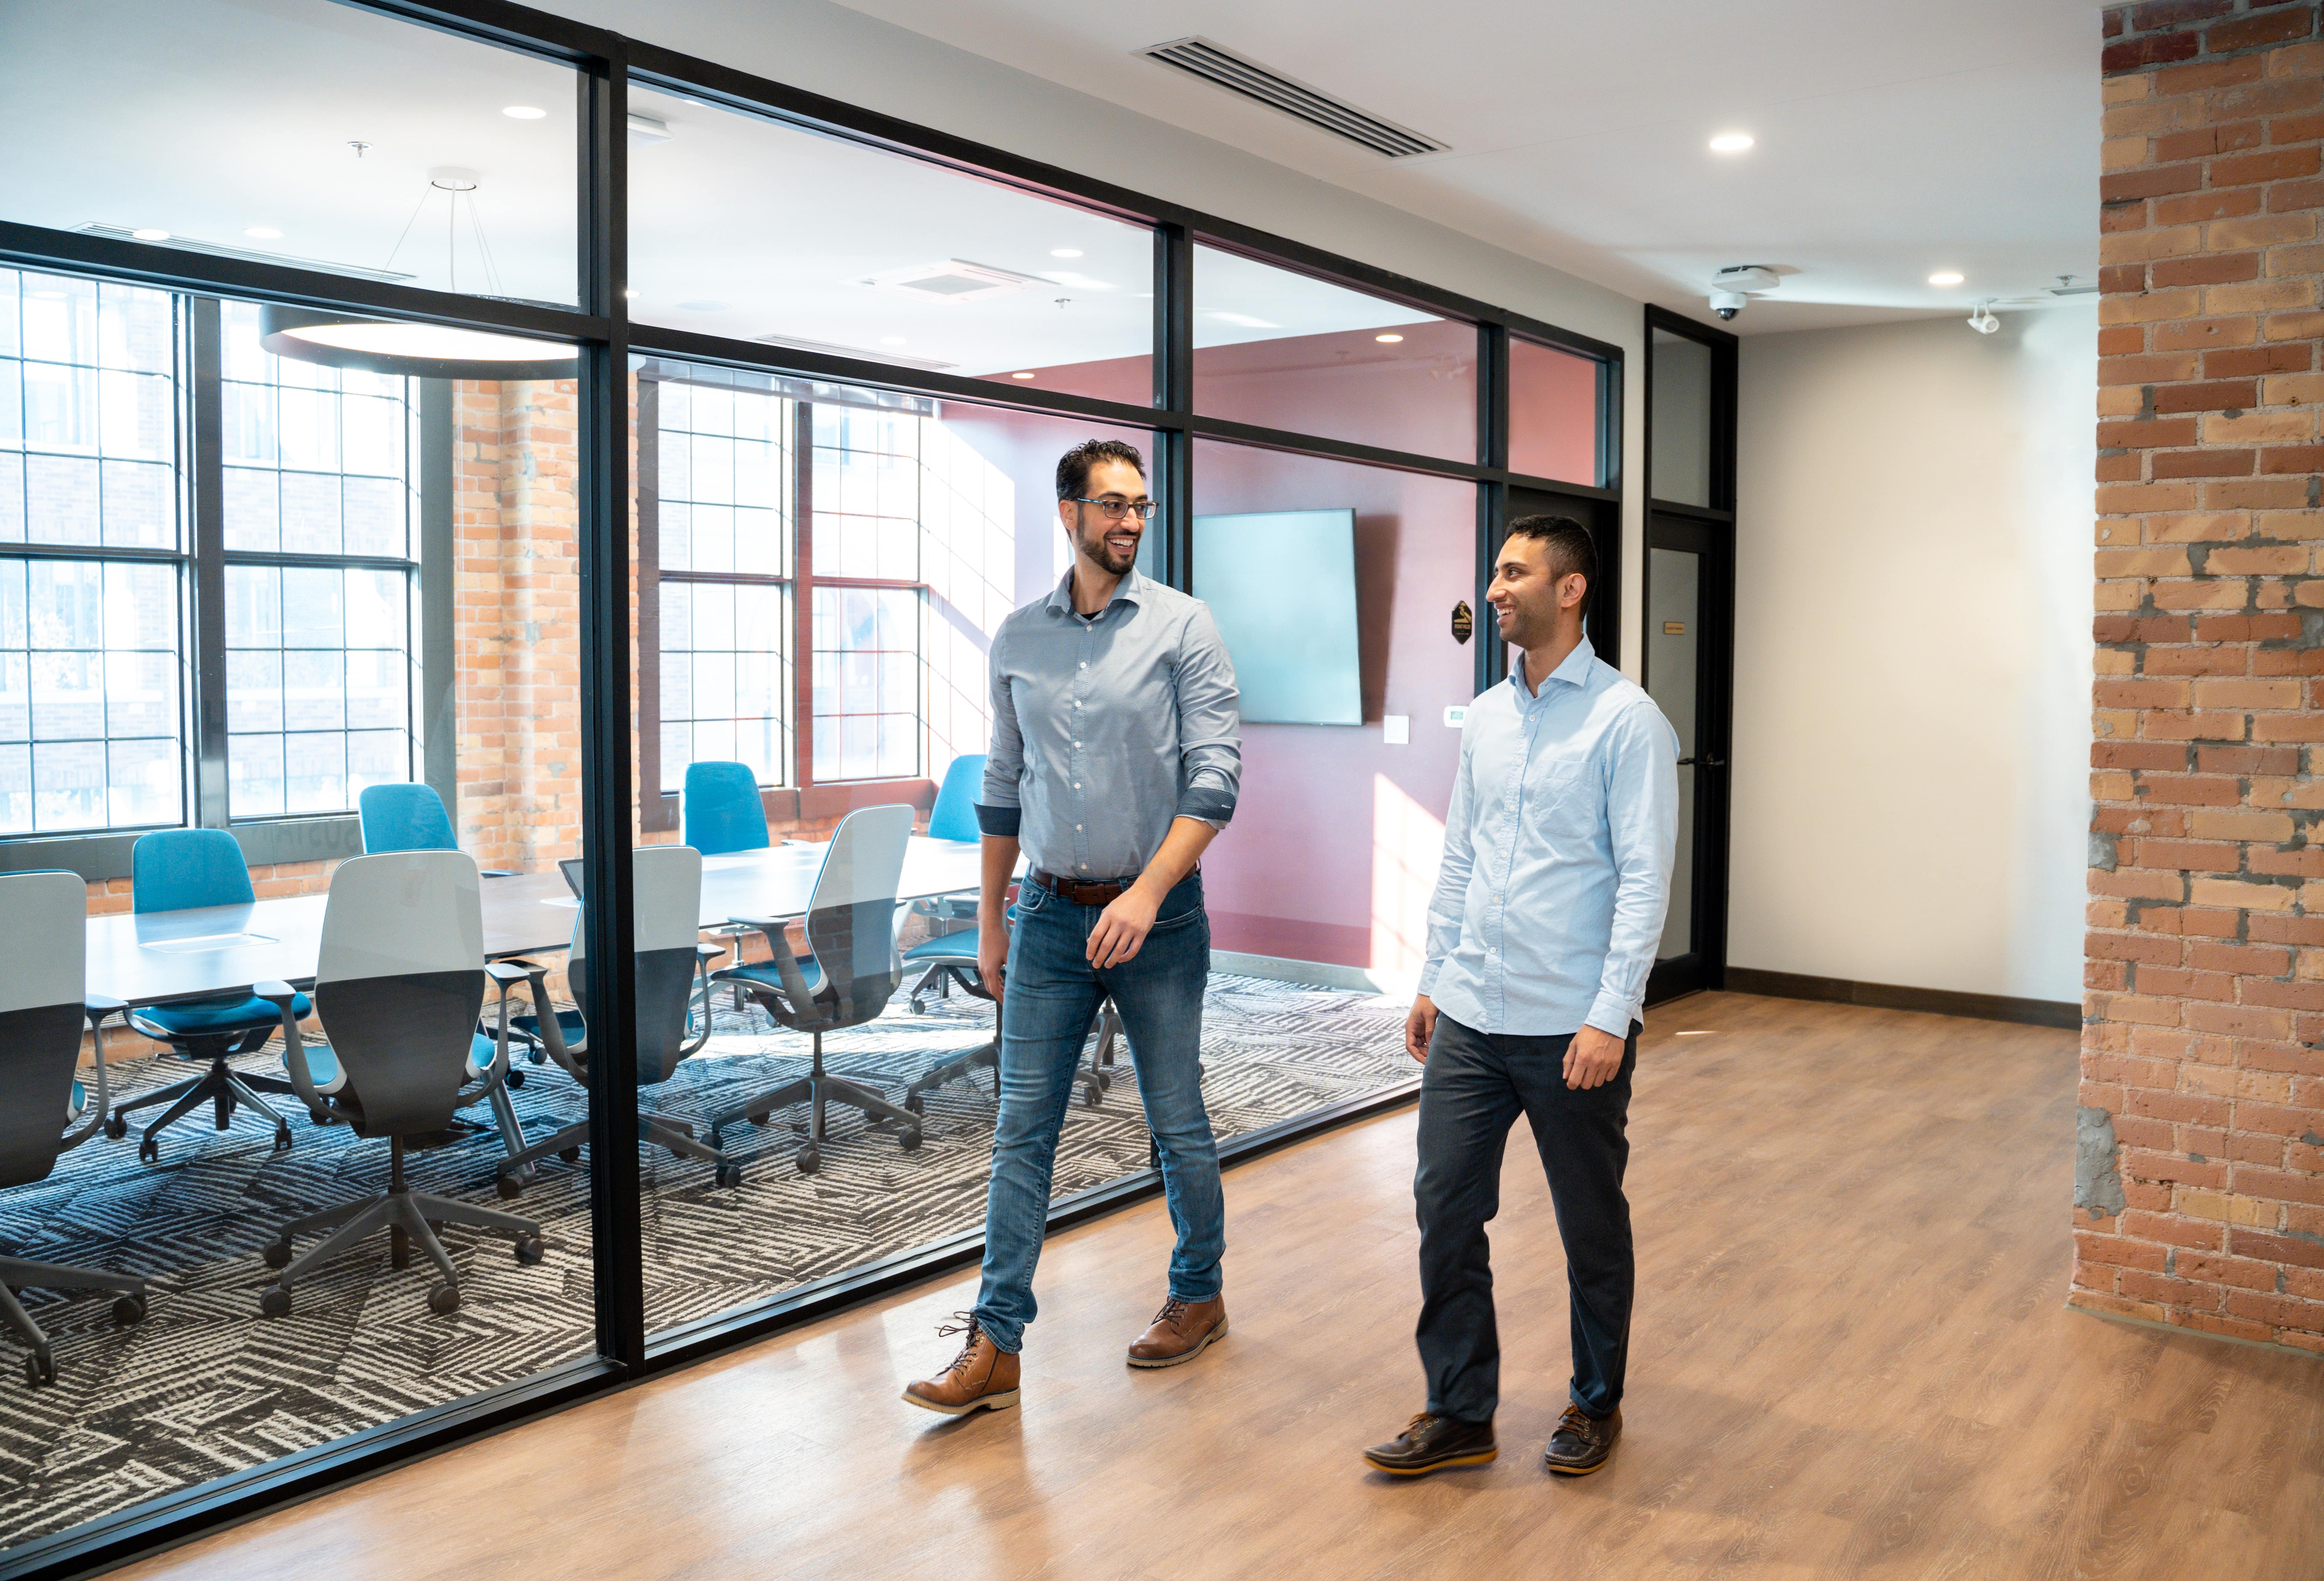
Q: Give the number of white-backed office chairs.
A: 4